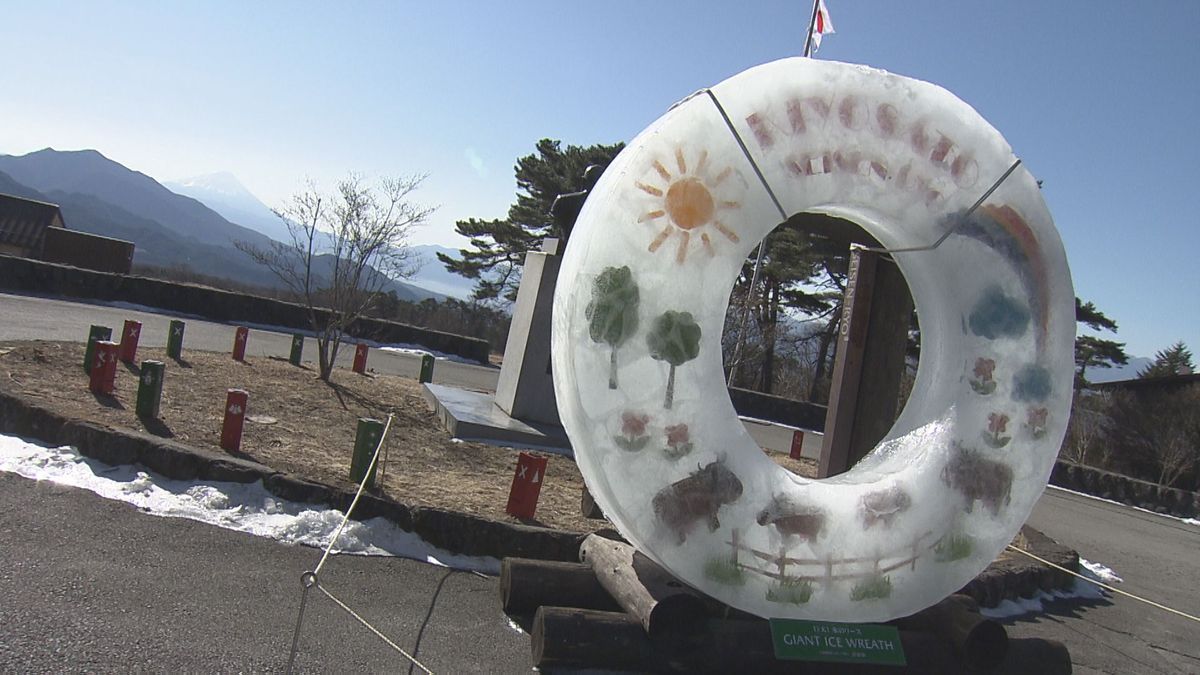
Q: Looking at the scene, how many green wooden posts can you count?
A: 6